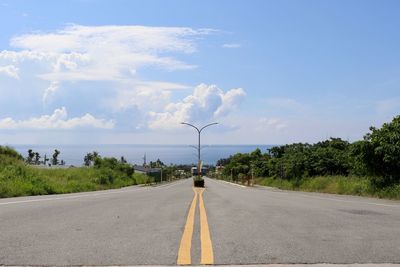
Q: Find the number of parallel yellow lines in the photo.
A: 2